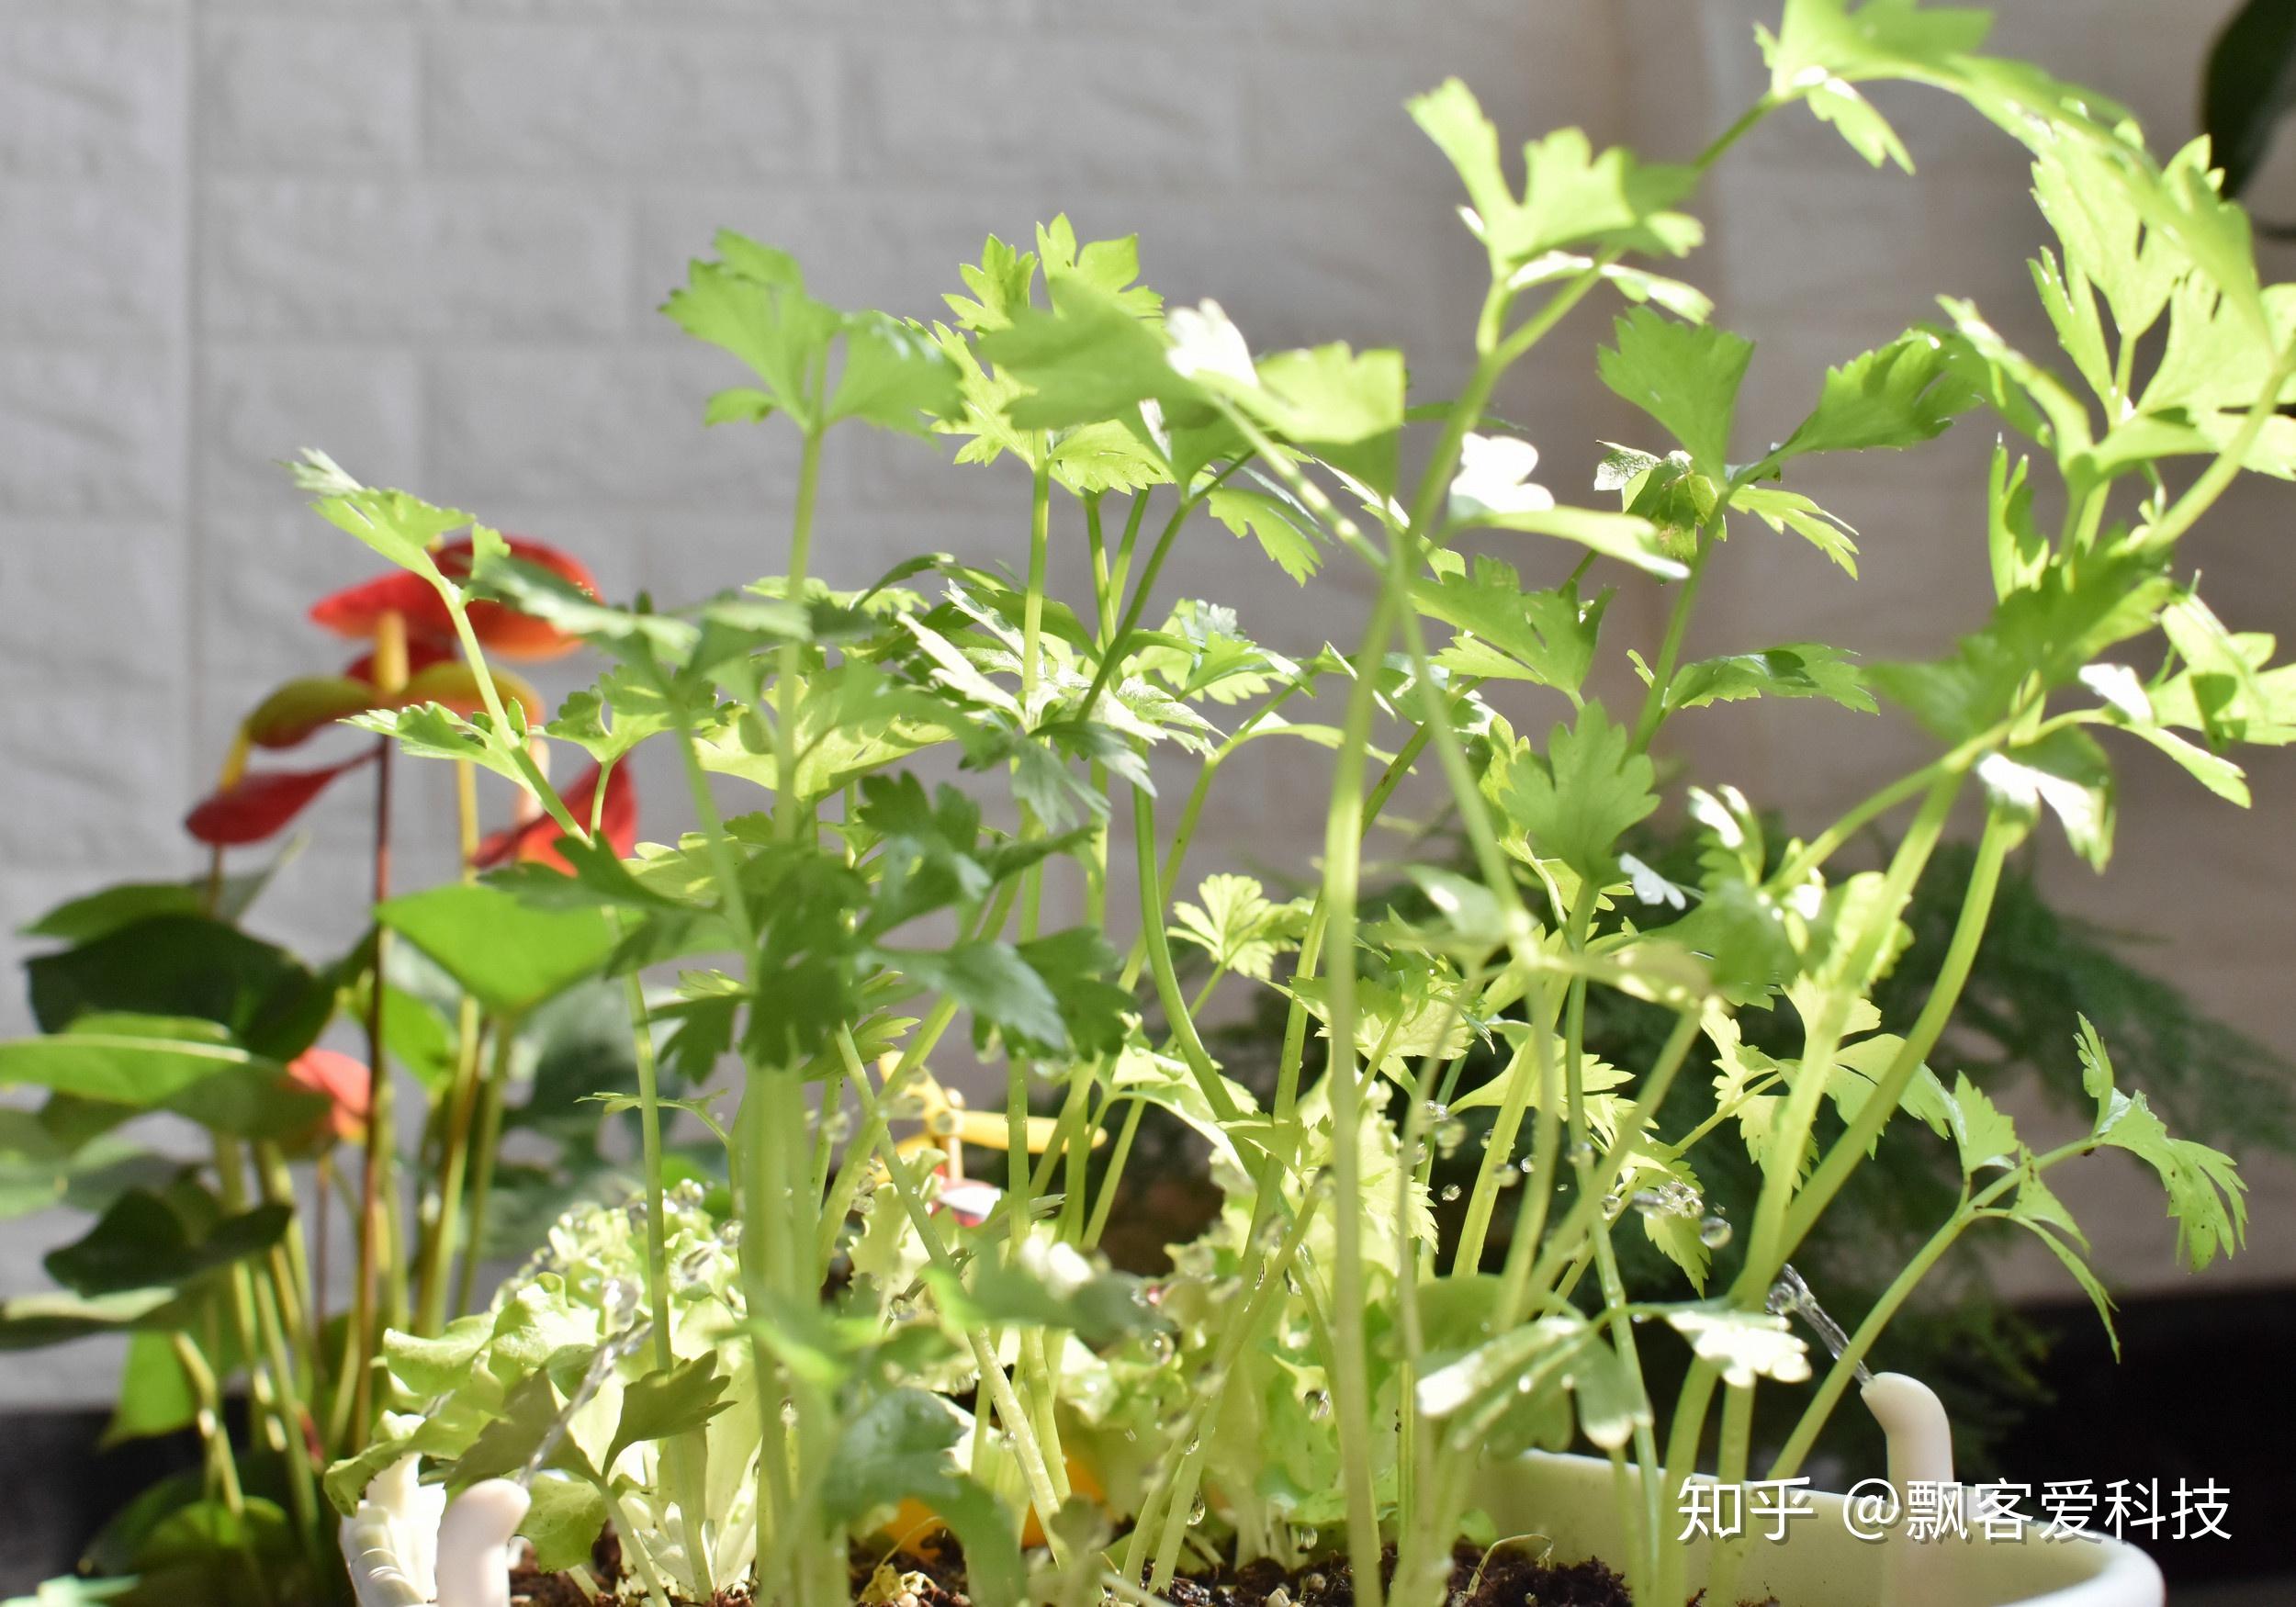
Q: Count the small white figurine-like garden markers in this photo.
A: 2